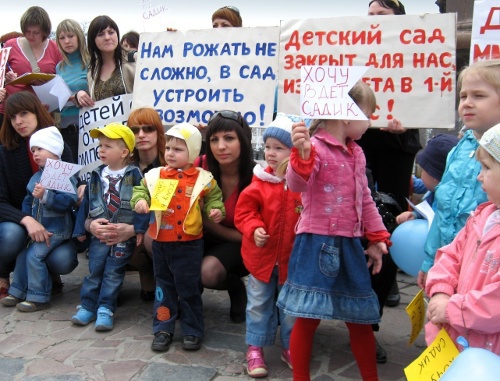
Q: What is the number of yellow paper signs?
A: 3